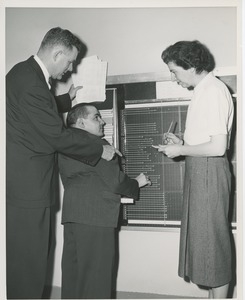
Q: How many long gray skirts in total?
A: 1